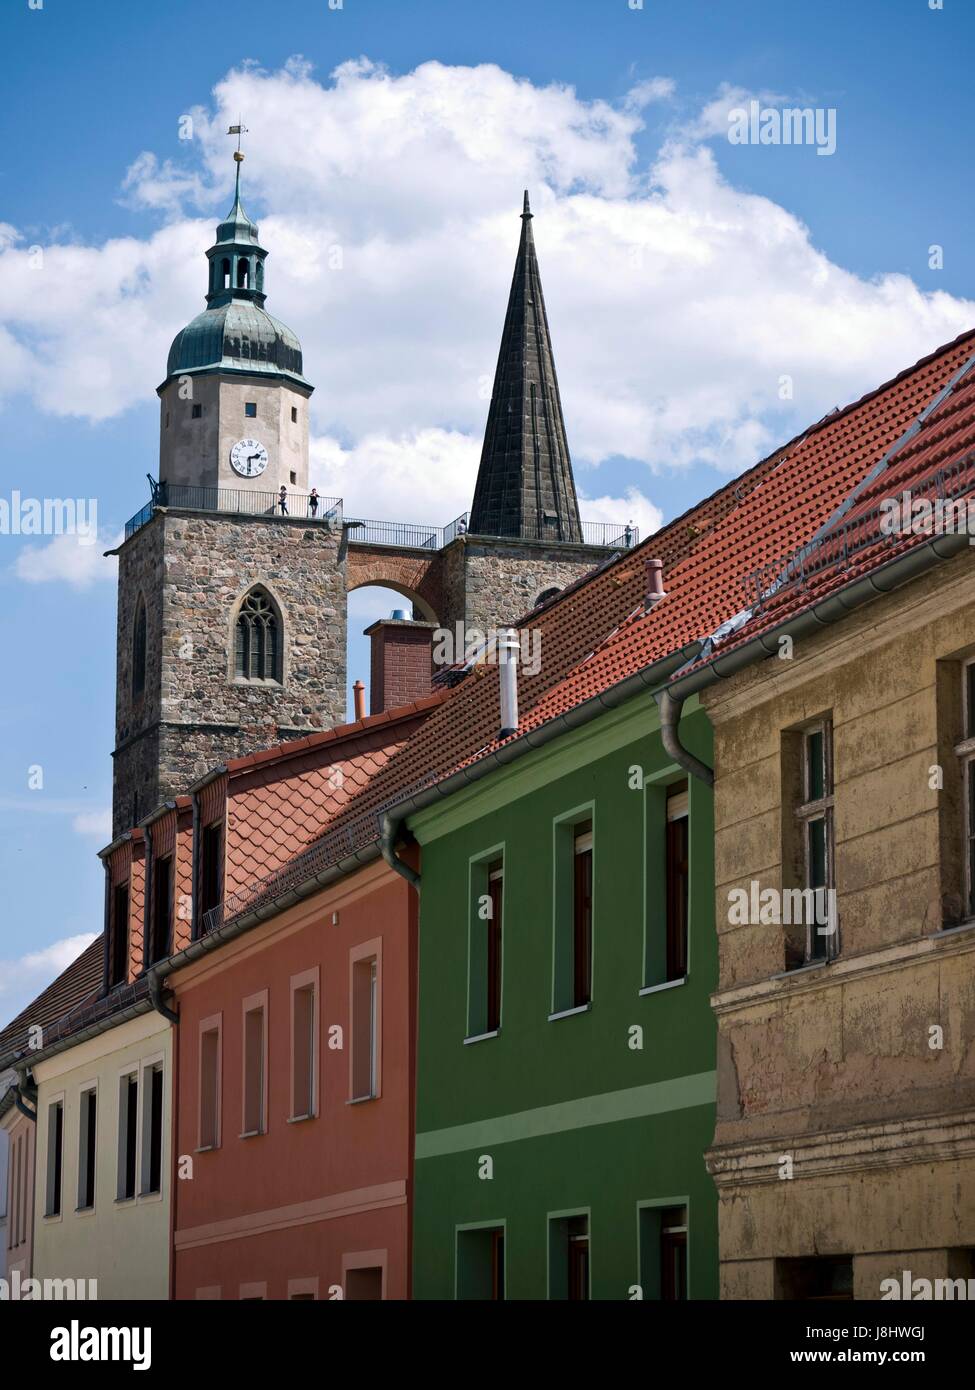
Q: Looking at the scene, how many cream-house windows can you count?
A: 4